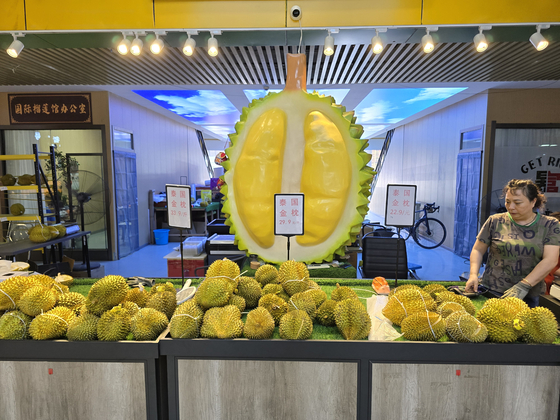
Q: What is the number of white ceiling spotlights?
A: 11